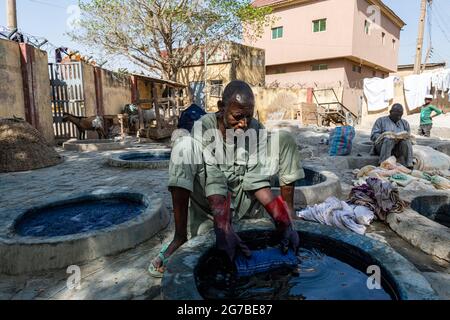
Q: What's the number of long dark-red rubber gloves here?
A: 2